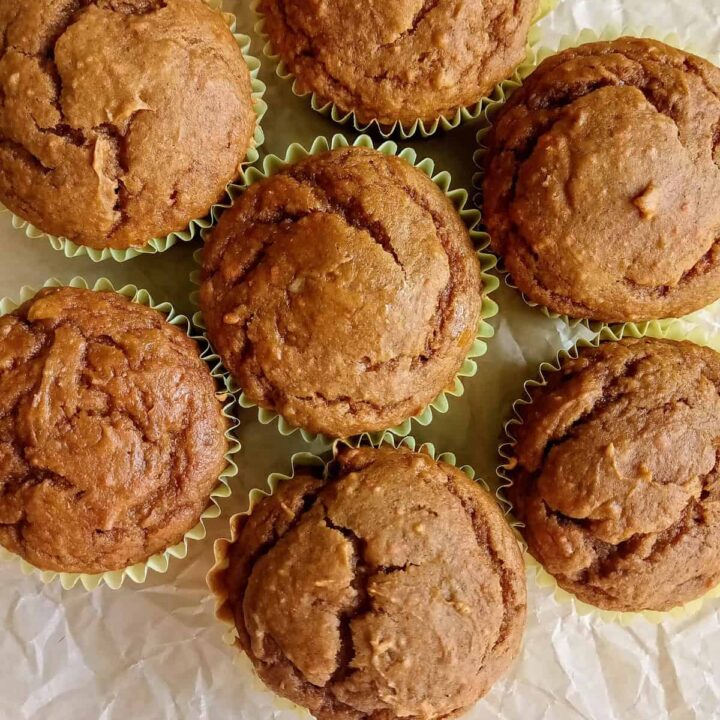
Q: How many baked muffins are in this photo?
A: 7